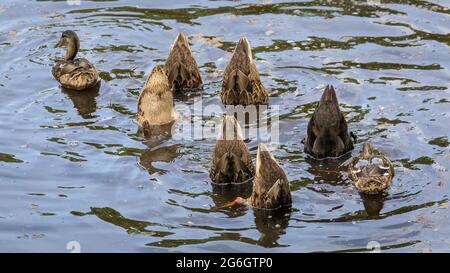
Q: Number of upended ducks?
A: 6